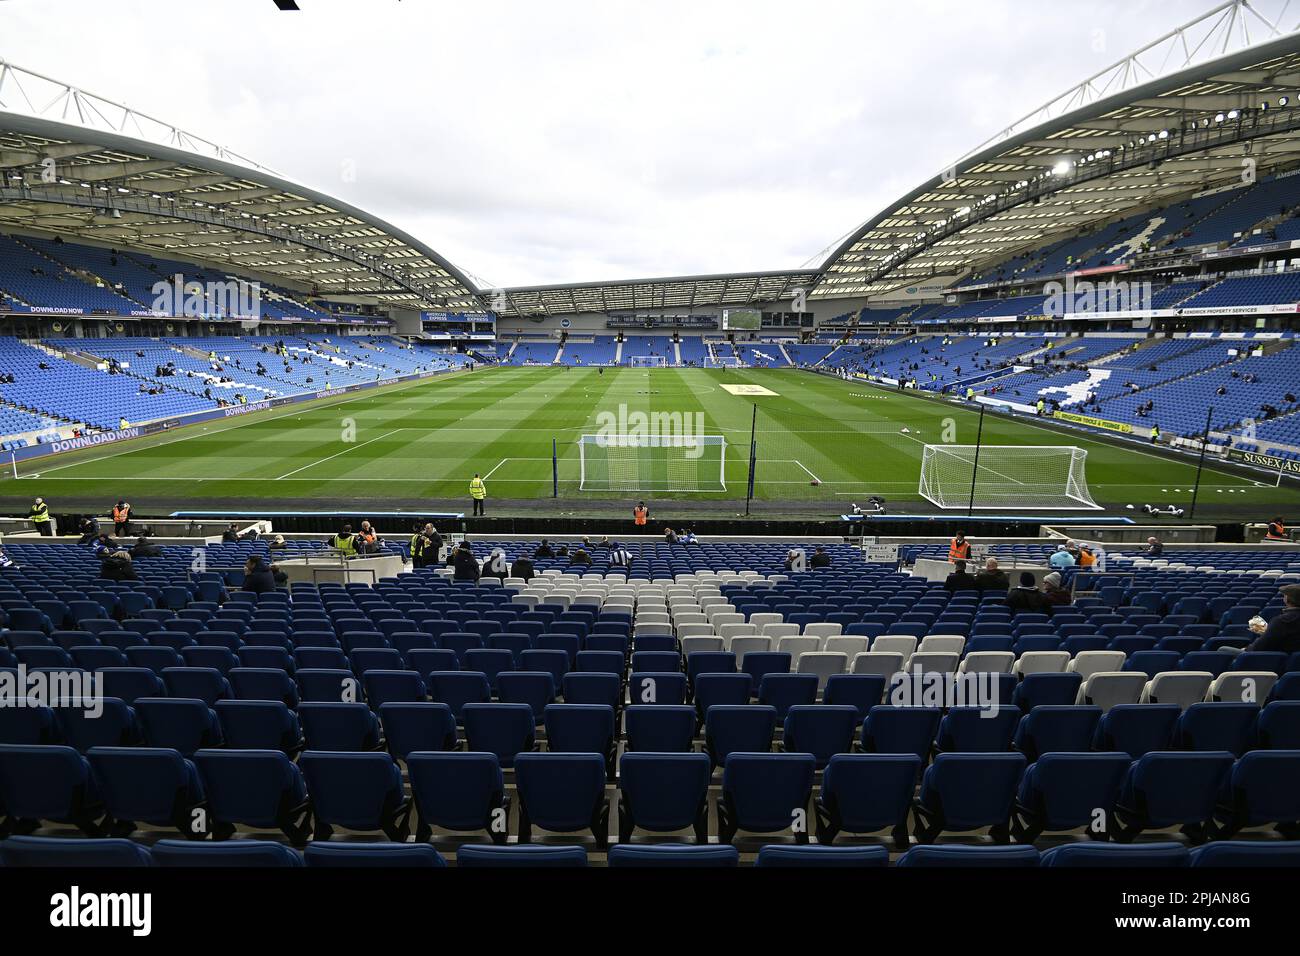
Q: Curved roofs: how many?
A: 2